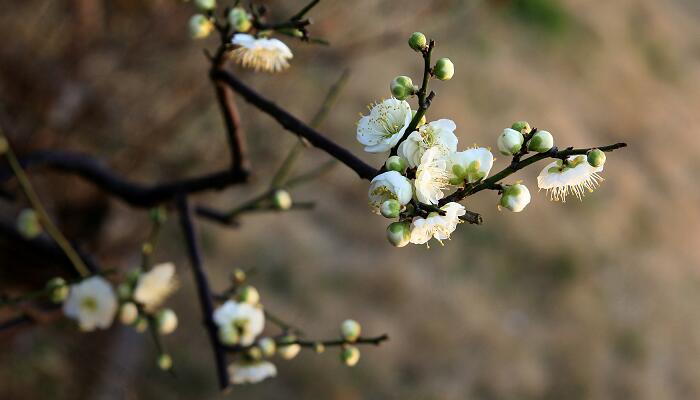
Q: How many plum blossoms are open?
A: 12